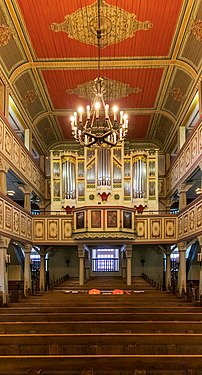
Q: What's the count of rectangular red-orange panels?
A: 3